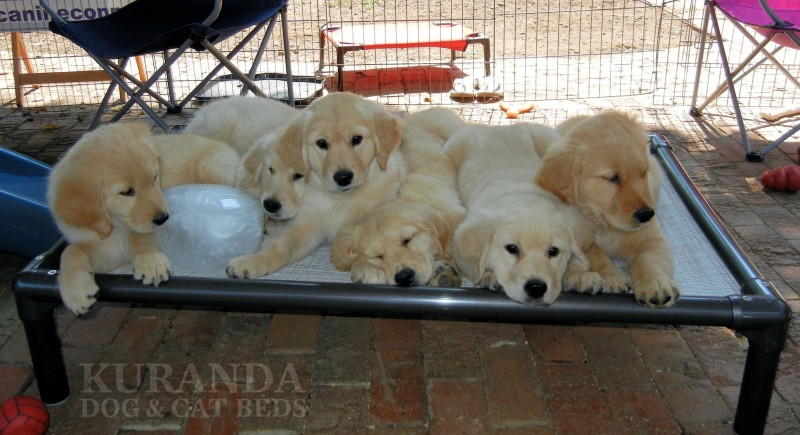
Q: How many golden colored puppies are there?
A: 6